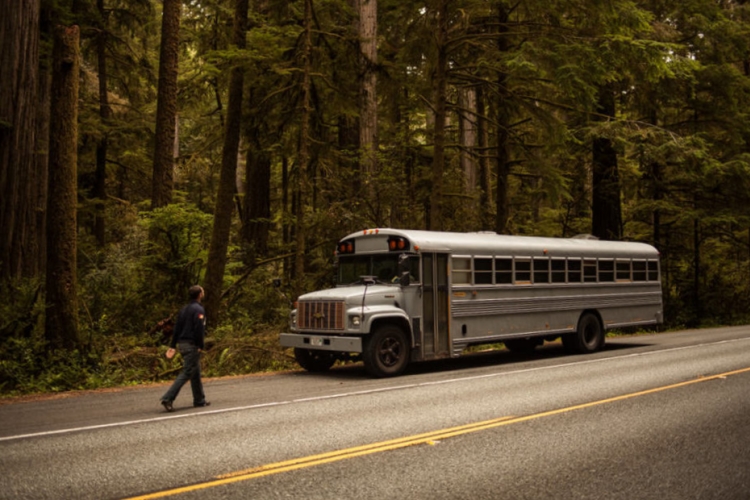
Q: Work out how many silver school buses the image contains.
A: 1